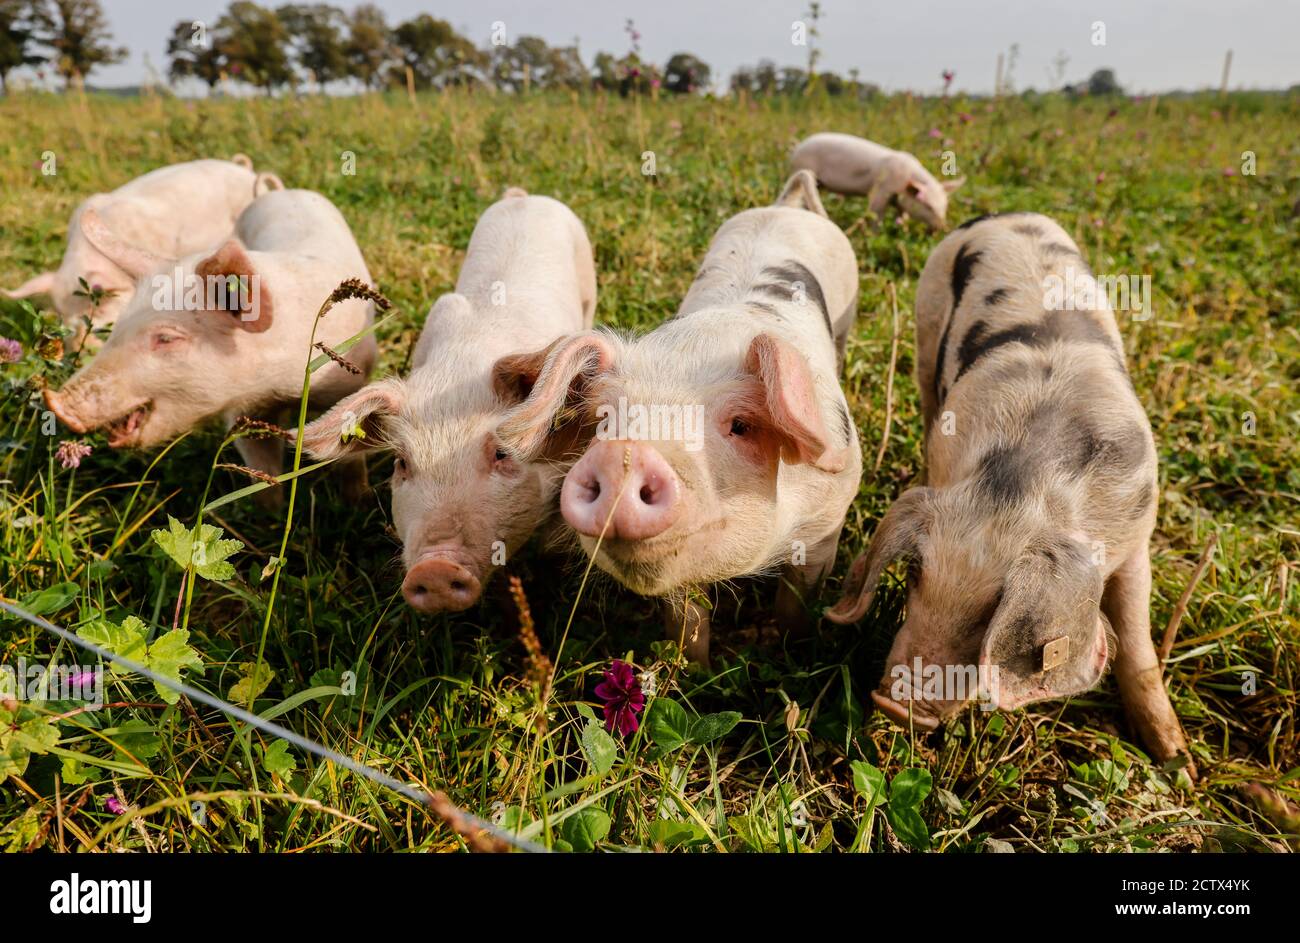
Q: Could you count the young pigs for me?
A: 6